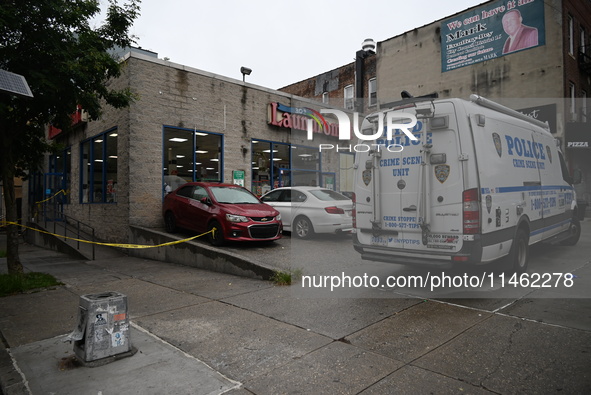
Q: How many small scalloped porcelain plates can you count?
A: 0